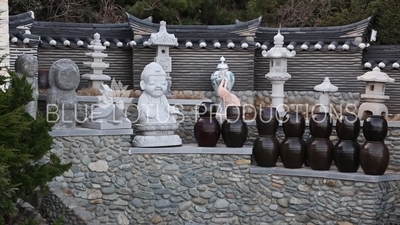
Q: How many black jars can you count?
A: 14